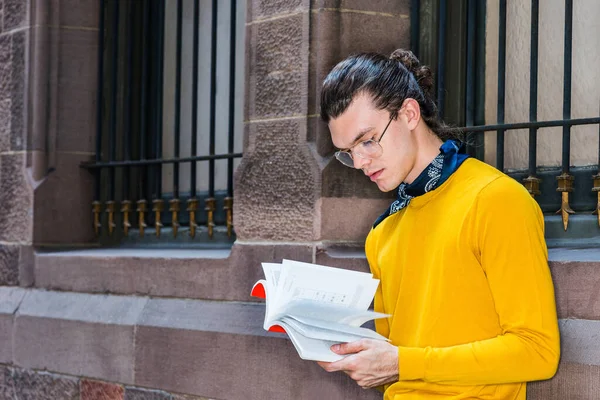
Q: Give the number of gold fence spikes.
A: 12